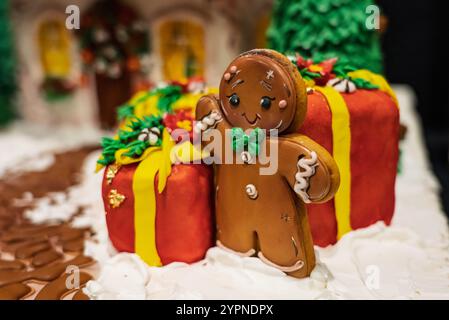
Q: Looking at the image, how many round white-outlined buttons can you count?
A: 2